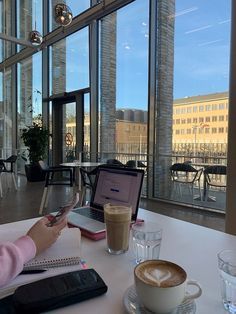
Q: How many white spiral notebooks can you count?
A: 1